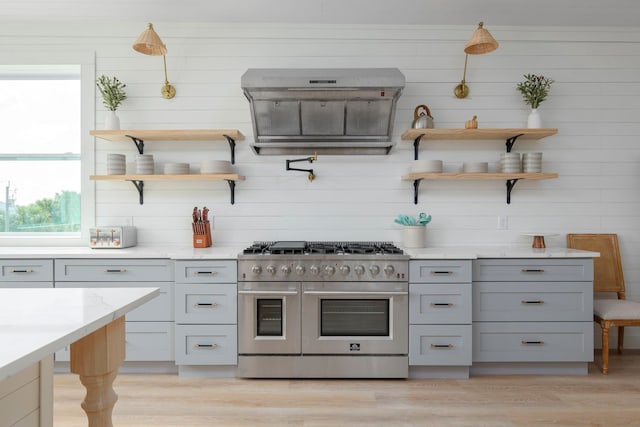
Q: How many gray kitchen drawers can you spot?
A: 13